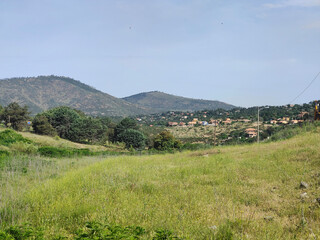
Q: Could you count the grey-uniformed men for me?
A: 0